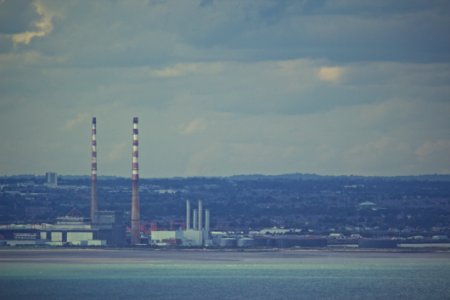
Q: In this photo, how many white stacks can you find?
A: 4